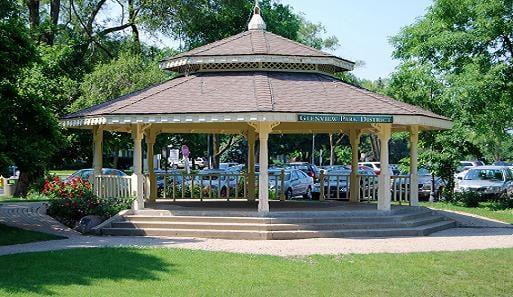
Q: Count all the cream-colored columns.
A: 8